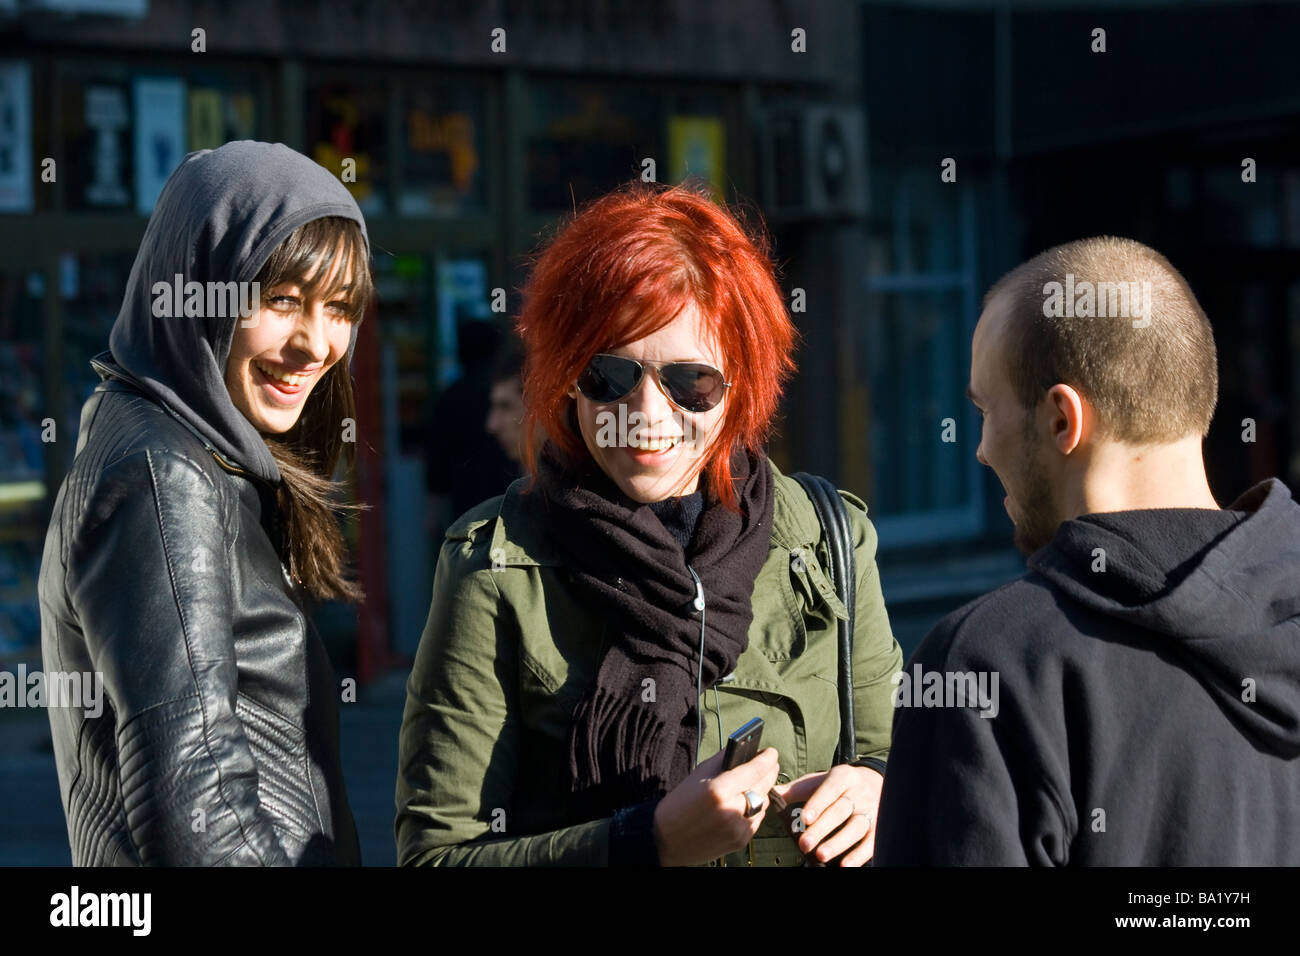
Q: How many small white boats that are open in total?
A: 0